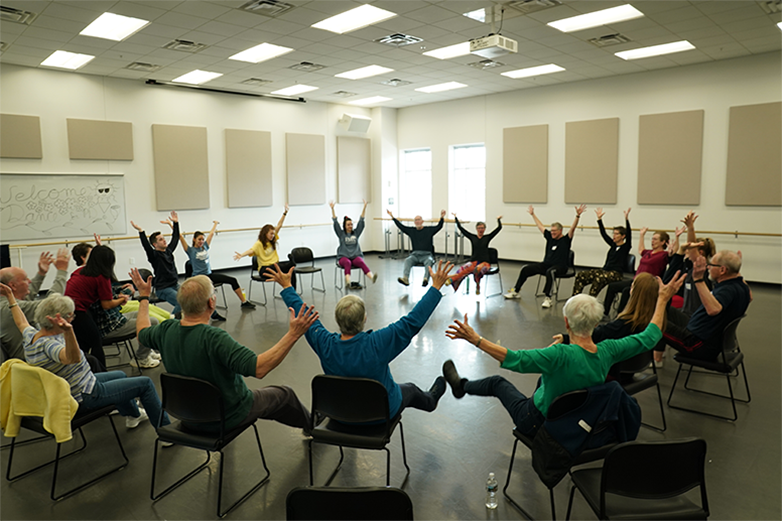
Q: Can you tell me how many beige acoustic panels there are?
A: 10